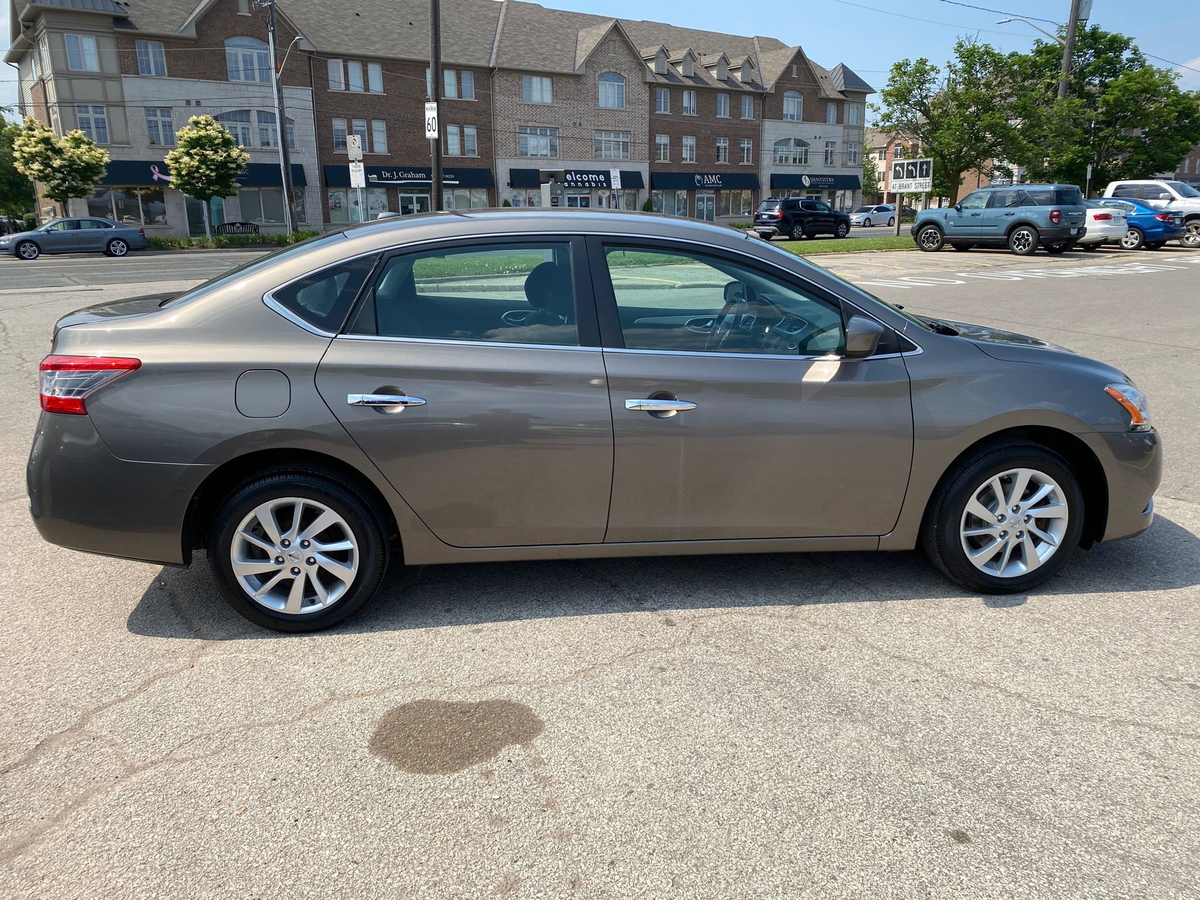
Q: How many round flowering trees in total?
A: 2